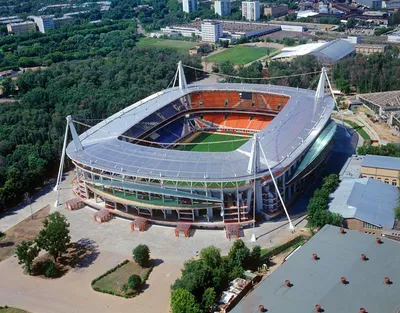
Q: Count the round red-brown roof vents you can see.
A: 10